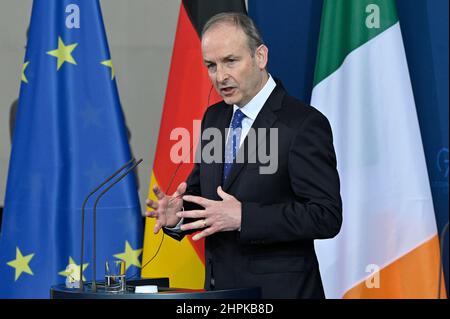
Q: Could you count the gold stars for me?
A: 6